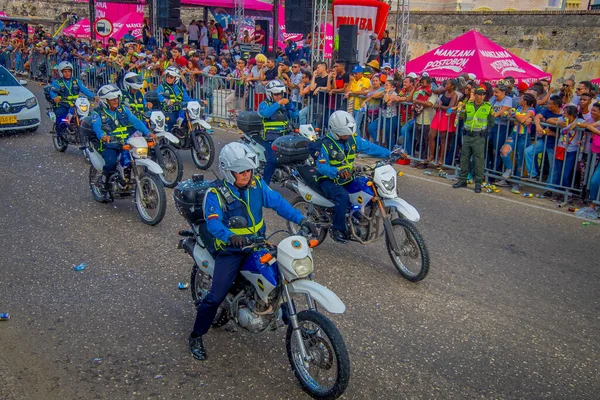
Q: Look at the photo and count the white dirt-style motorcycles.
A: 7